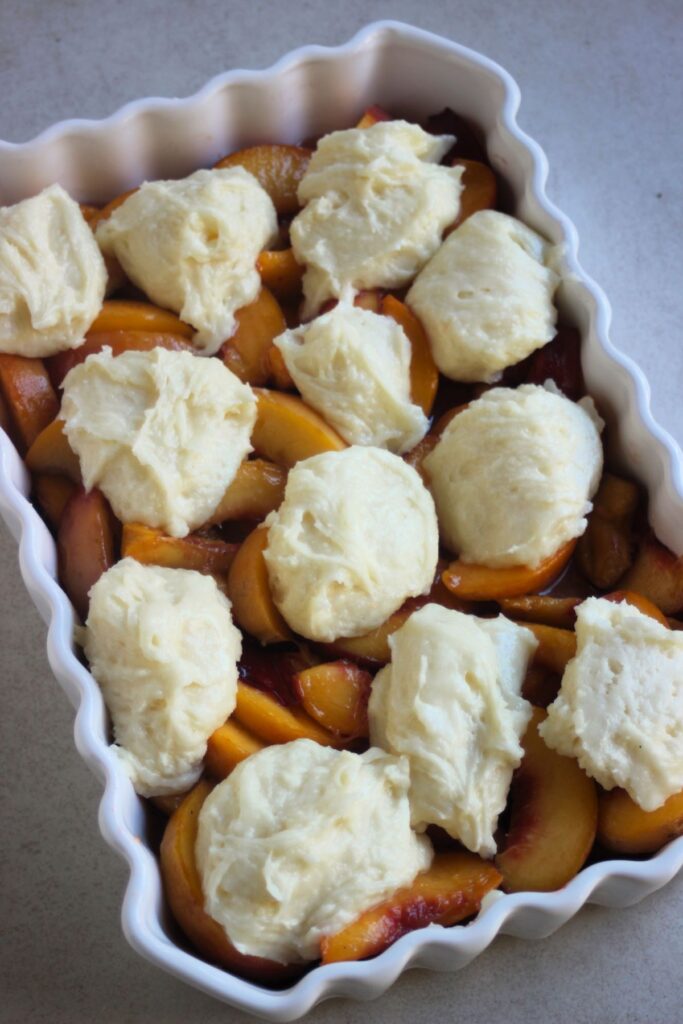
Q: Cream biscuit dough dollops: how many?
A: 12